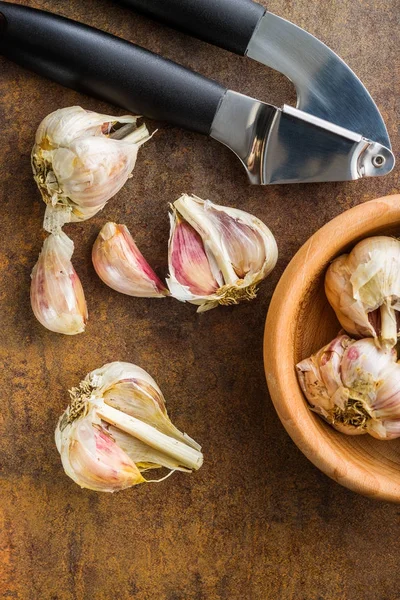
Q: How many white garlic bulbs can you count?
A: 5